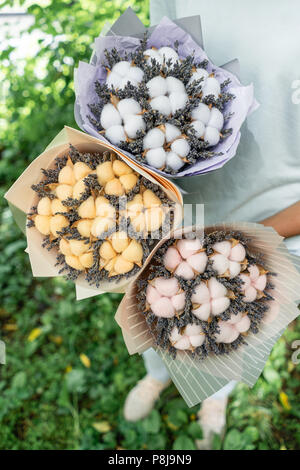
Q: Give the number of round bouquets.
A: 3